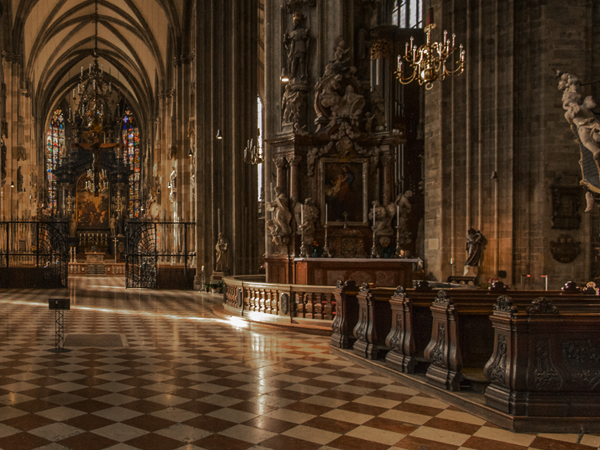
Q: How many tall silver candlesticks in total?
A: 4